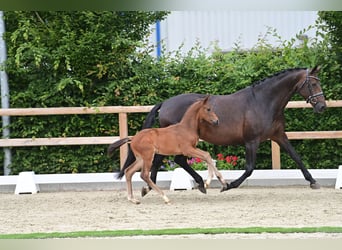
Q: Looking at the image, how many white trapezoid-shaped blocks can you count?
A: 3